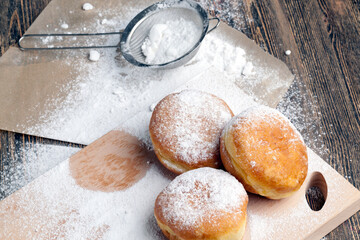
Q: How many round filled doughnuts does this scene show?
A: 3